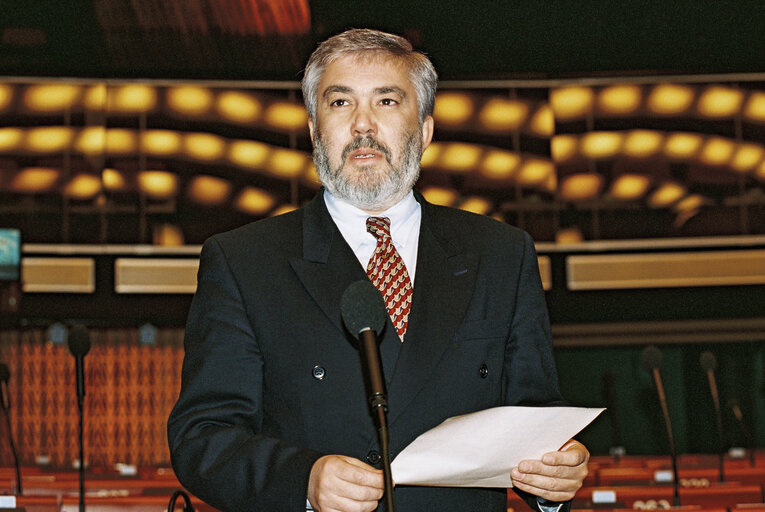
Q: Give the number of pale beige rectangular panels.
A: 4